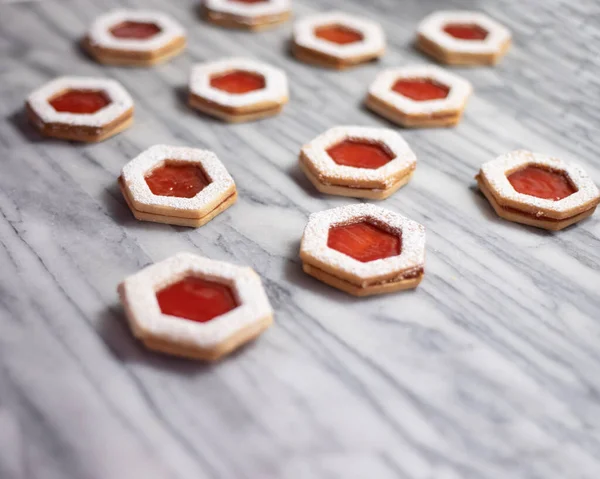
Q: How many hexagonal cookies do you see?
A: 12